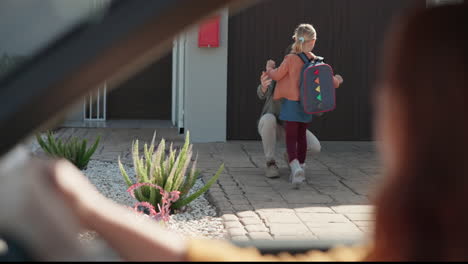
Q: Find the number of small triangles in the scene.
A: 4